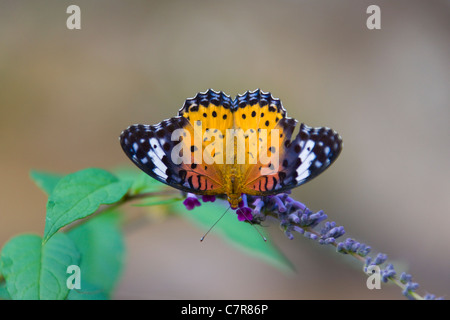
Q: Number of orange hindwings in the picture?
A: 2